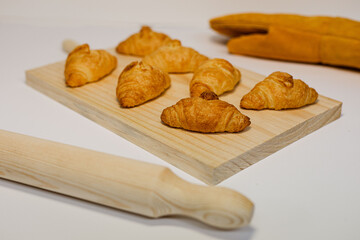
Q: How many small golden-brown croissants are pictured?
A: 7